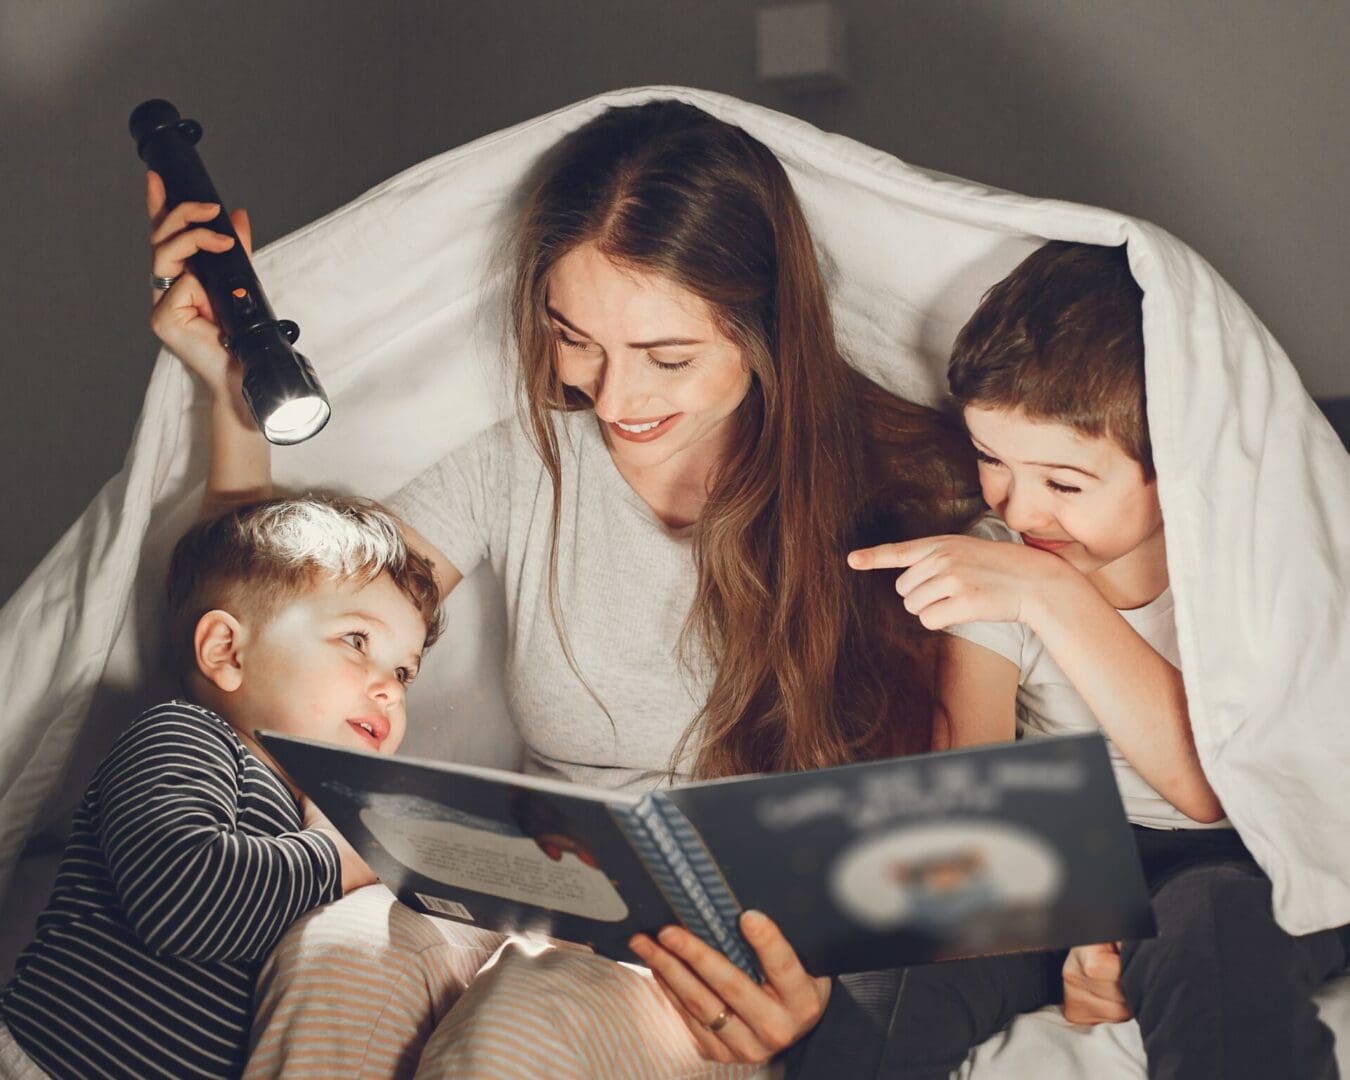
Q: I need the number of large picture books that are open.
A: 1